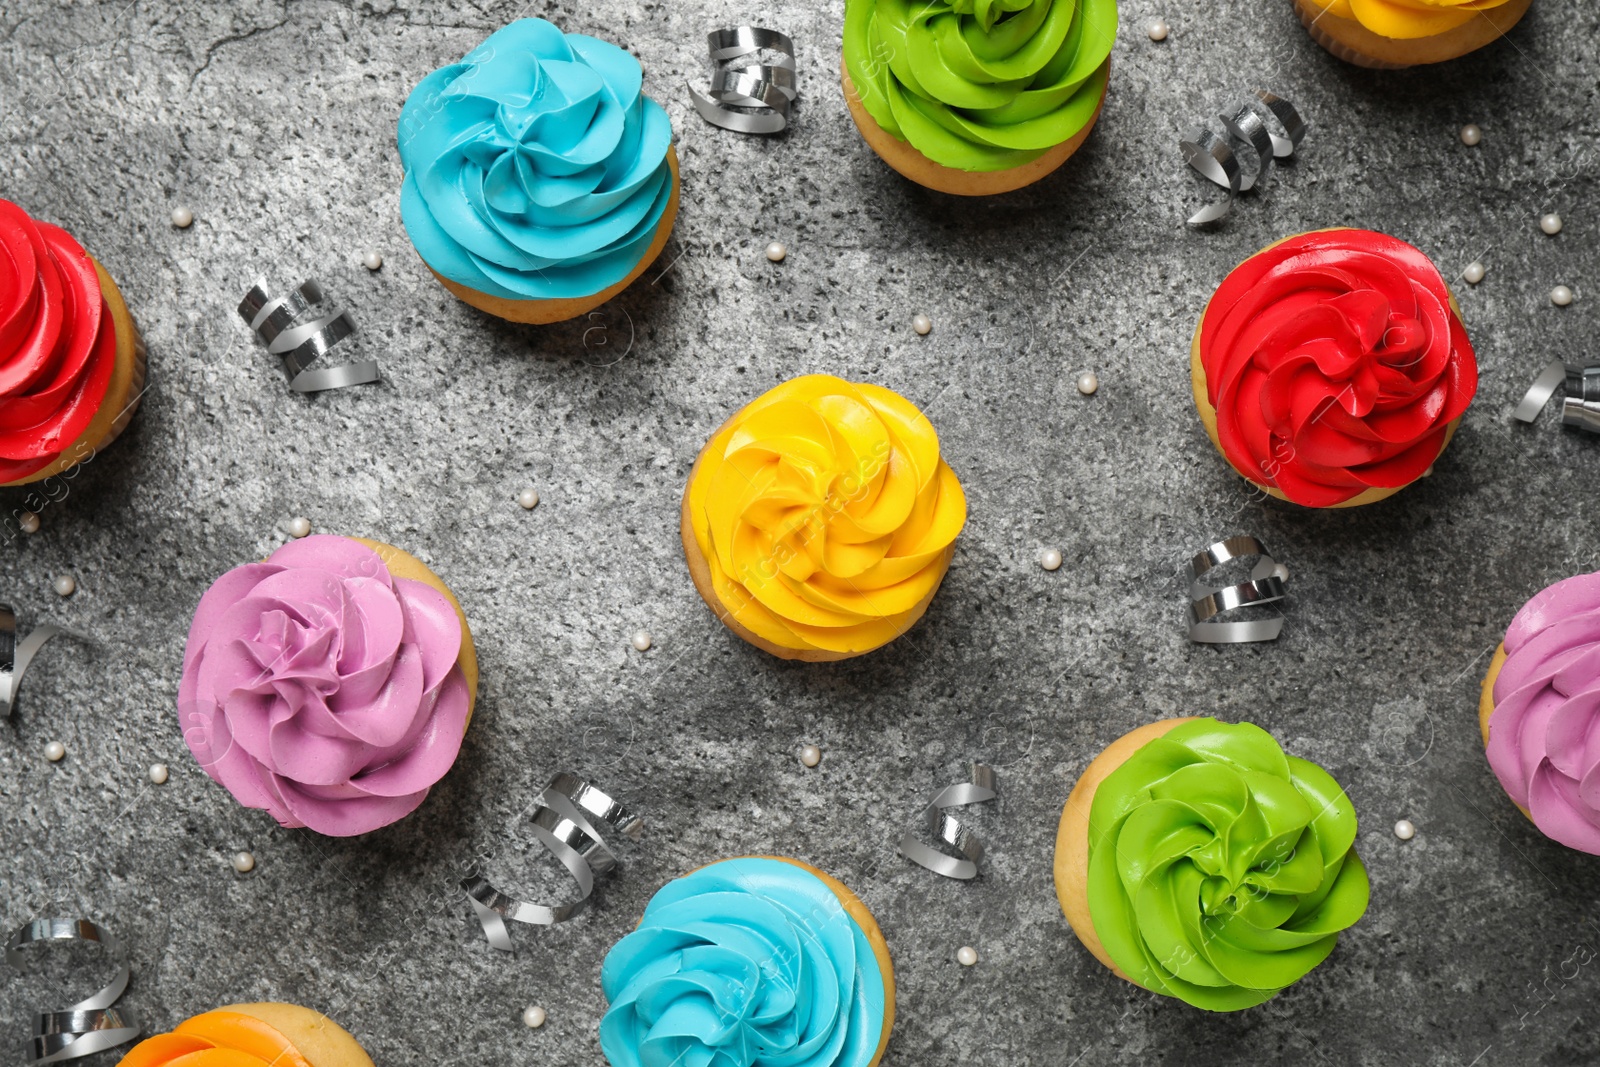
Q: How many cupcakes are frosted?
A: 11